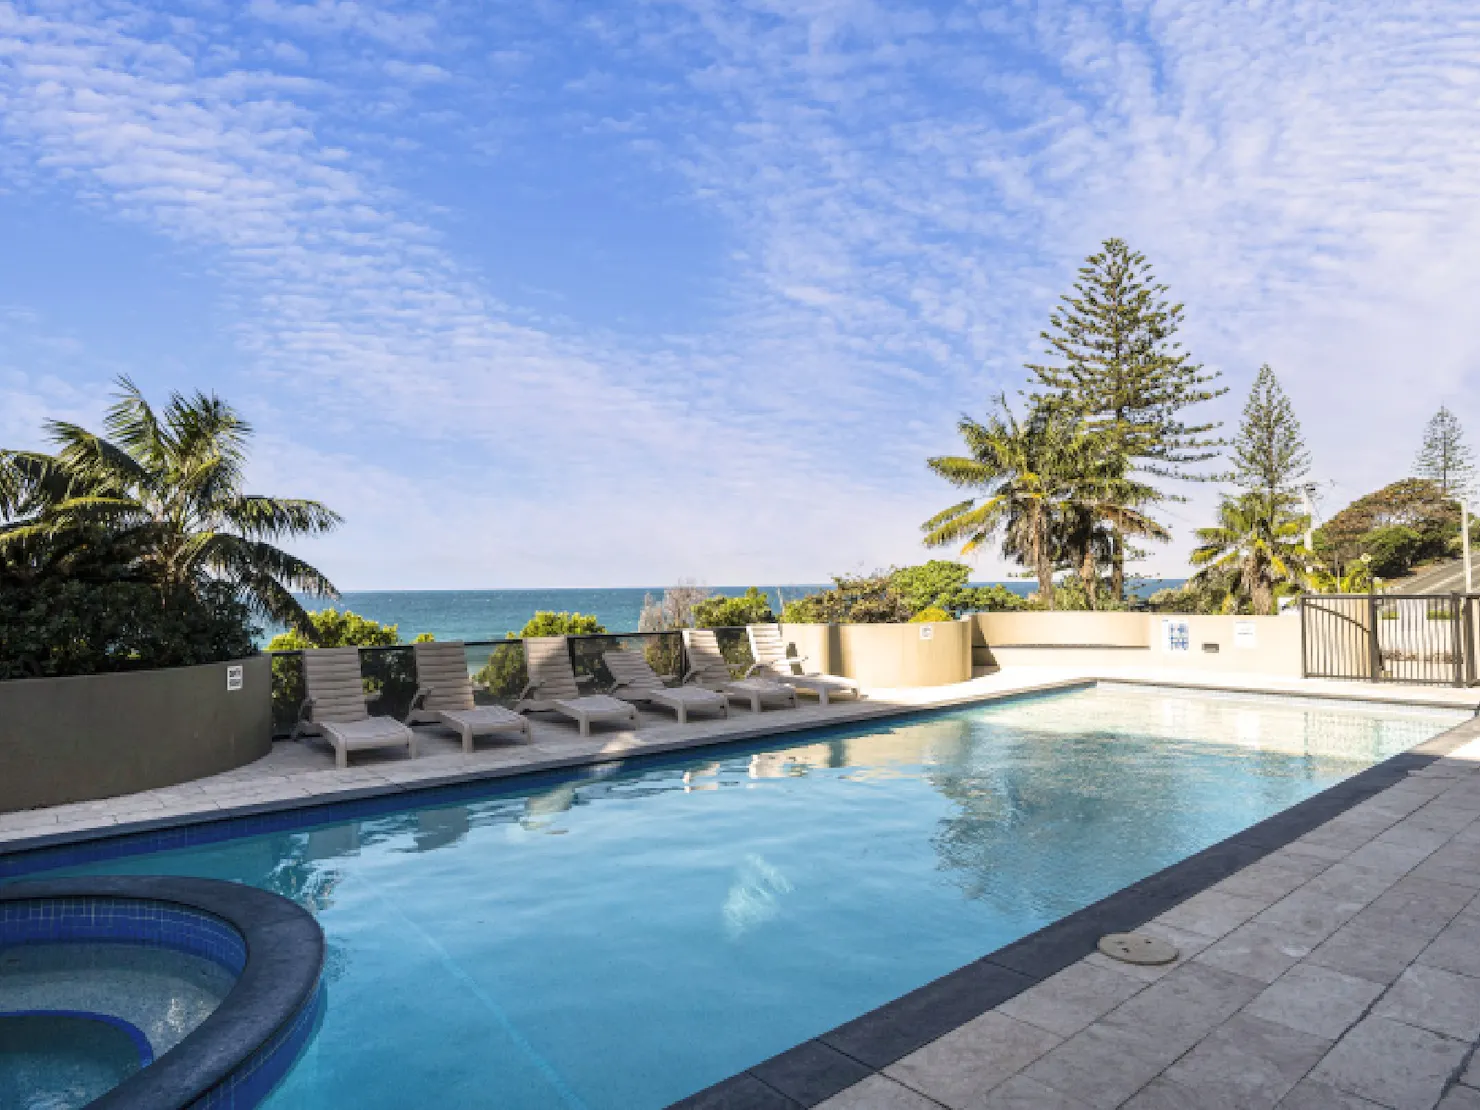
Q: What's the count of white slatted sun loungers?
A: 6